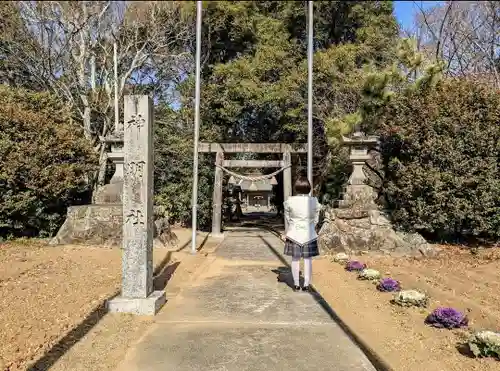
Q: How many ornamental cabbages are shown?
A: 7